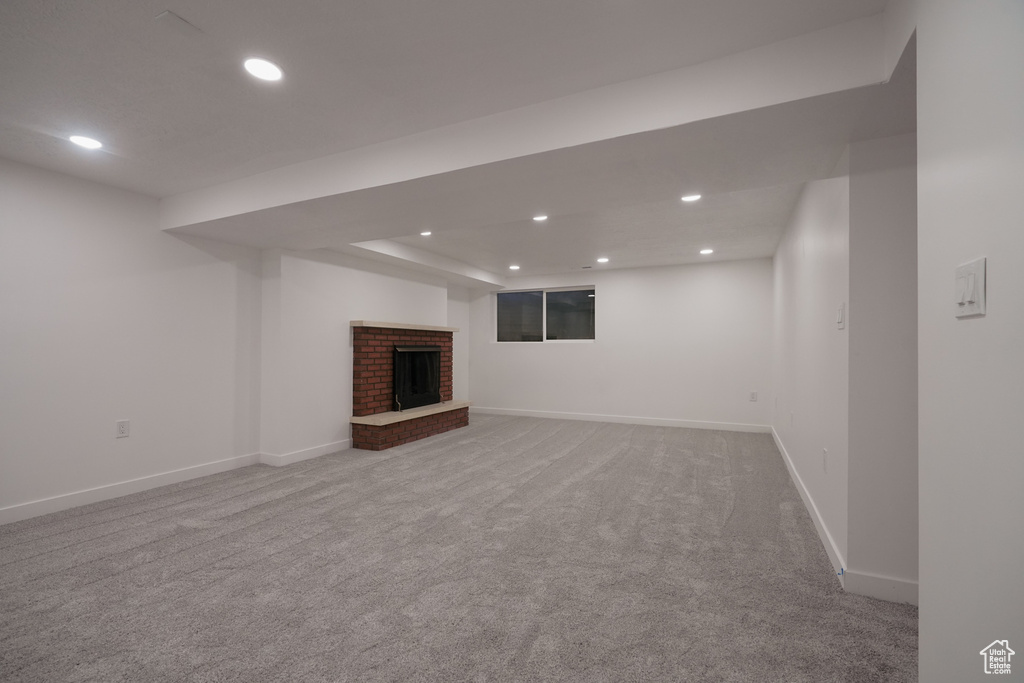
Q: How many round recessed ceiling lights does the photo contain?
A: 8